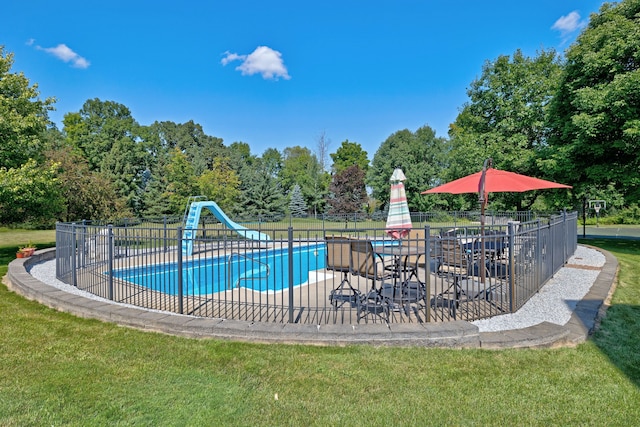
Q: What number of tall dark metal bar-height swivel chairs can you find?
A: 3